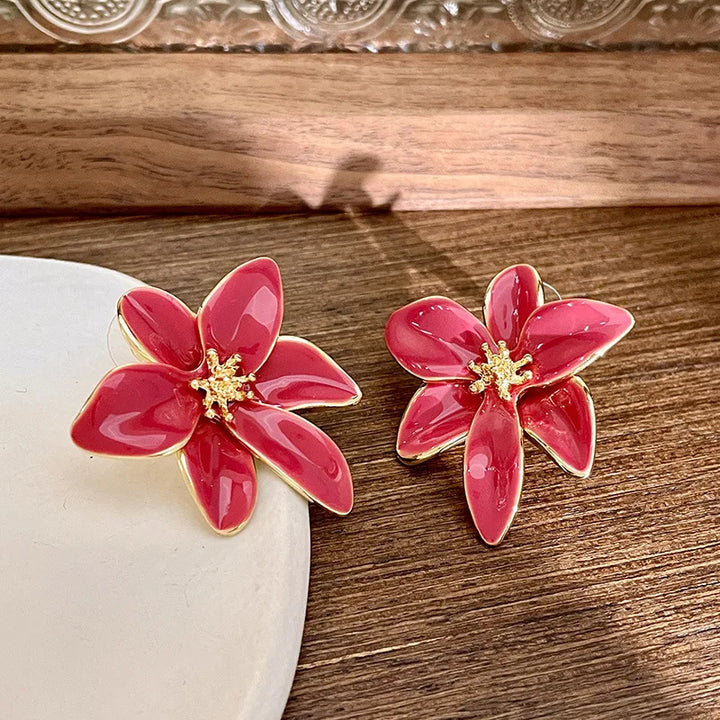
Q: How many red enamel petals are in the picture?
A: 12